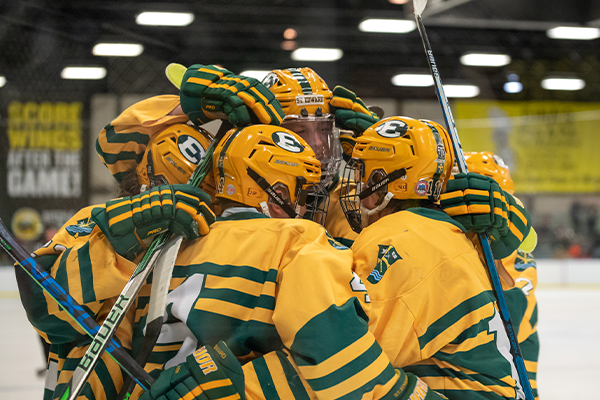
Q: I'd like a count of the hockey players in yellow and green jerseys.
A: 5